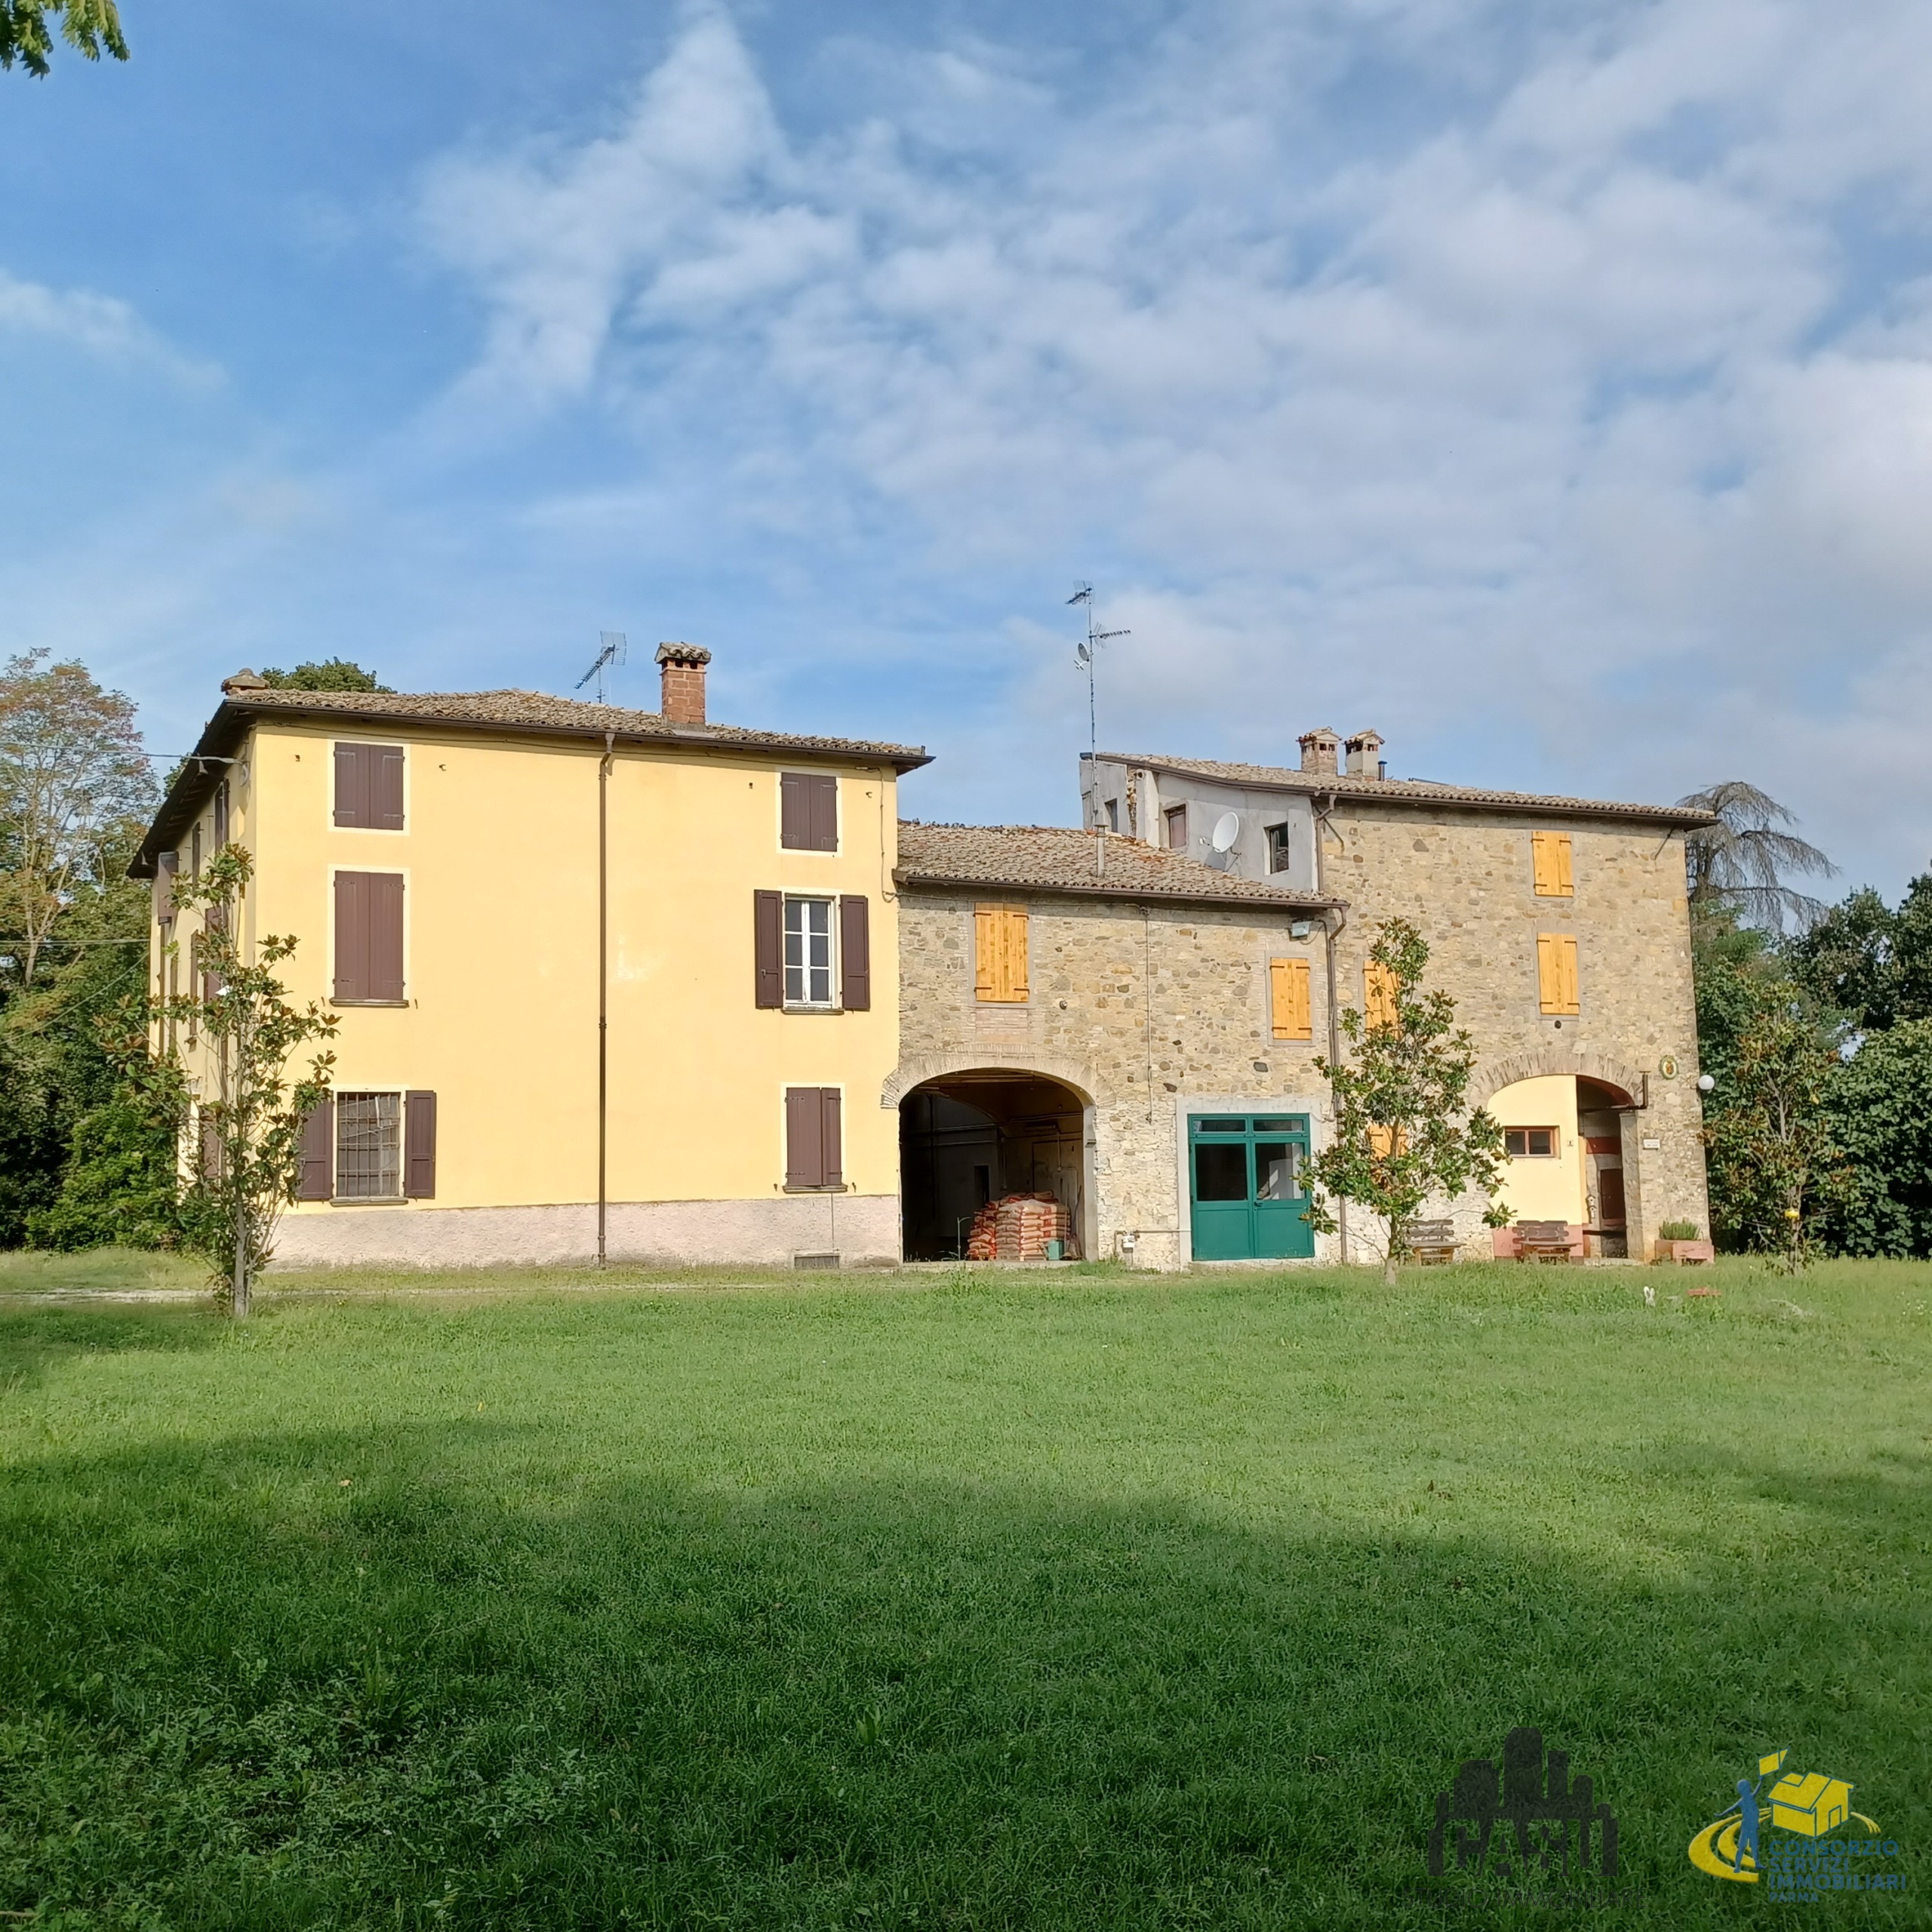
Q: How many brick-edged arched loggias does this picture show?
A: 2